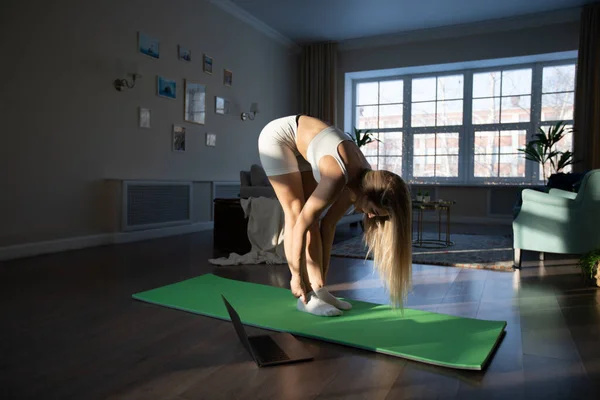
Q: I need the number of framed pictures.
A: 10